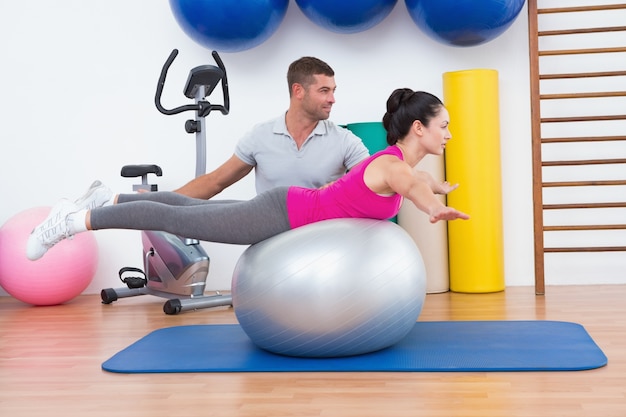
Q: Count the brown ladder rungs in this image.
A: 12